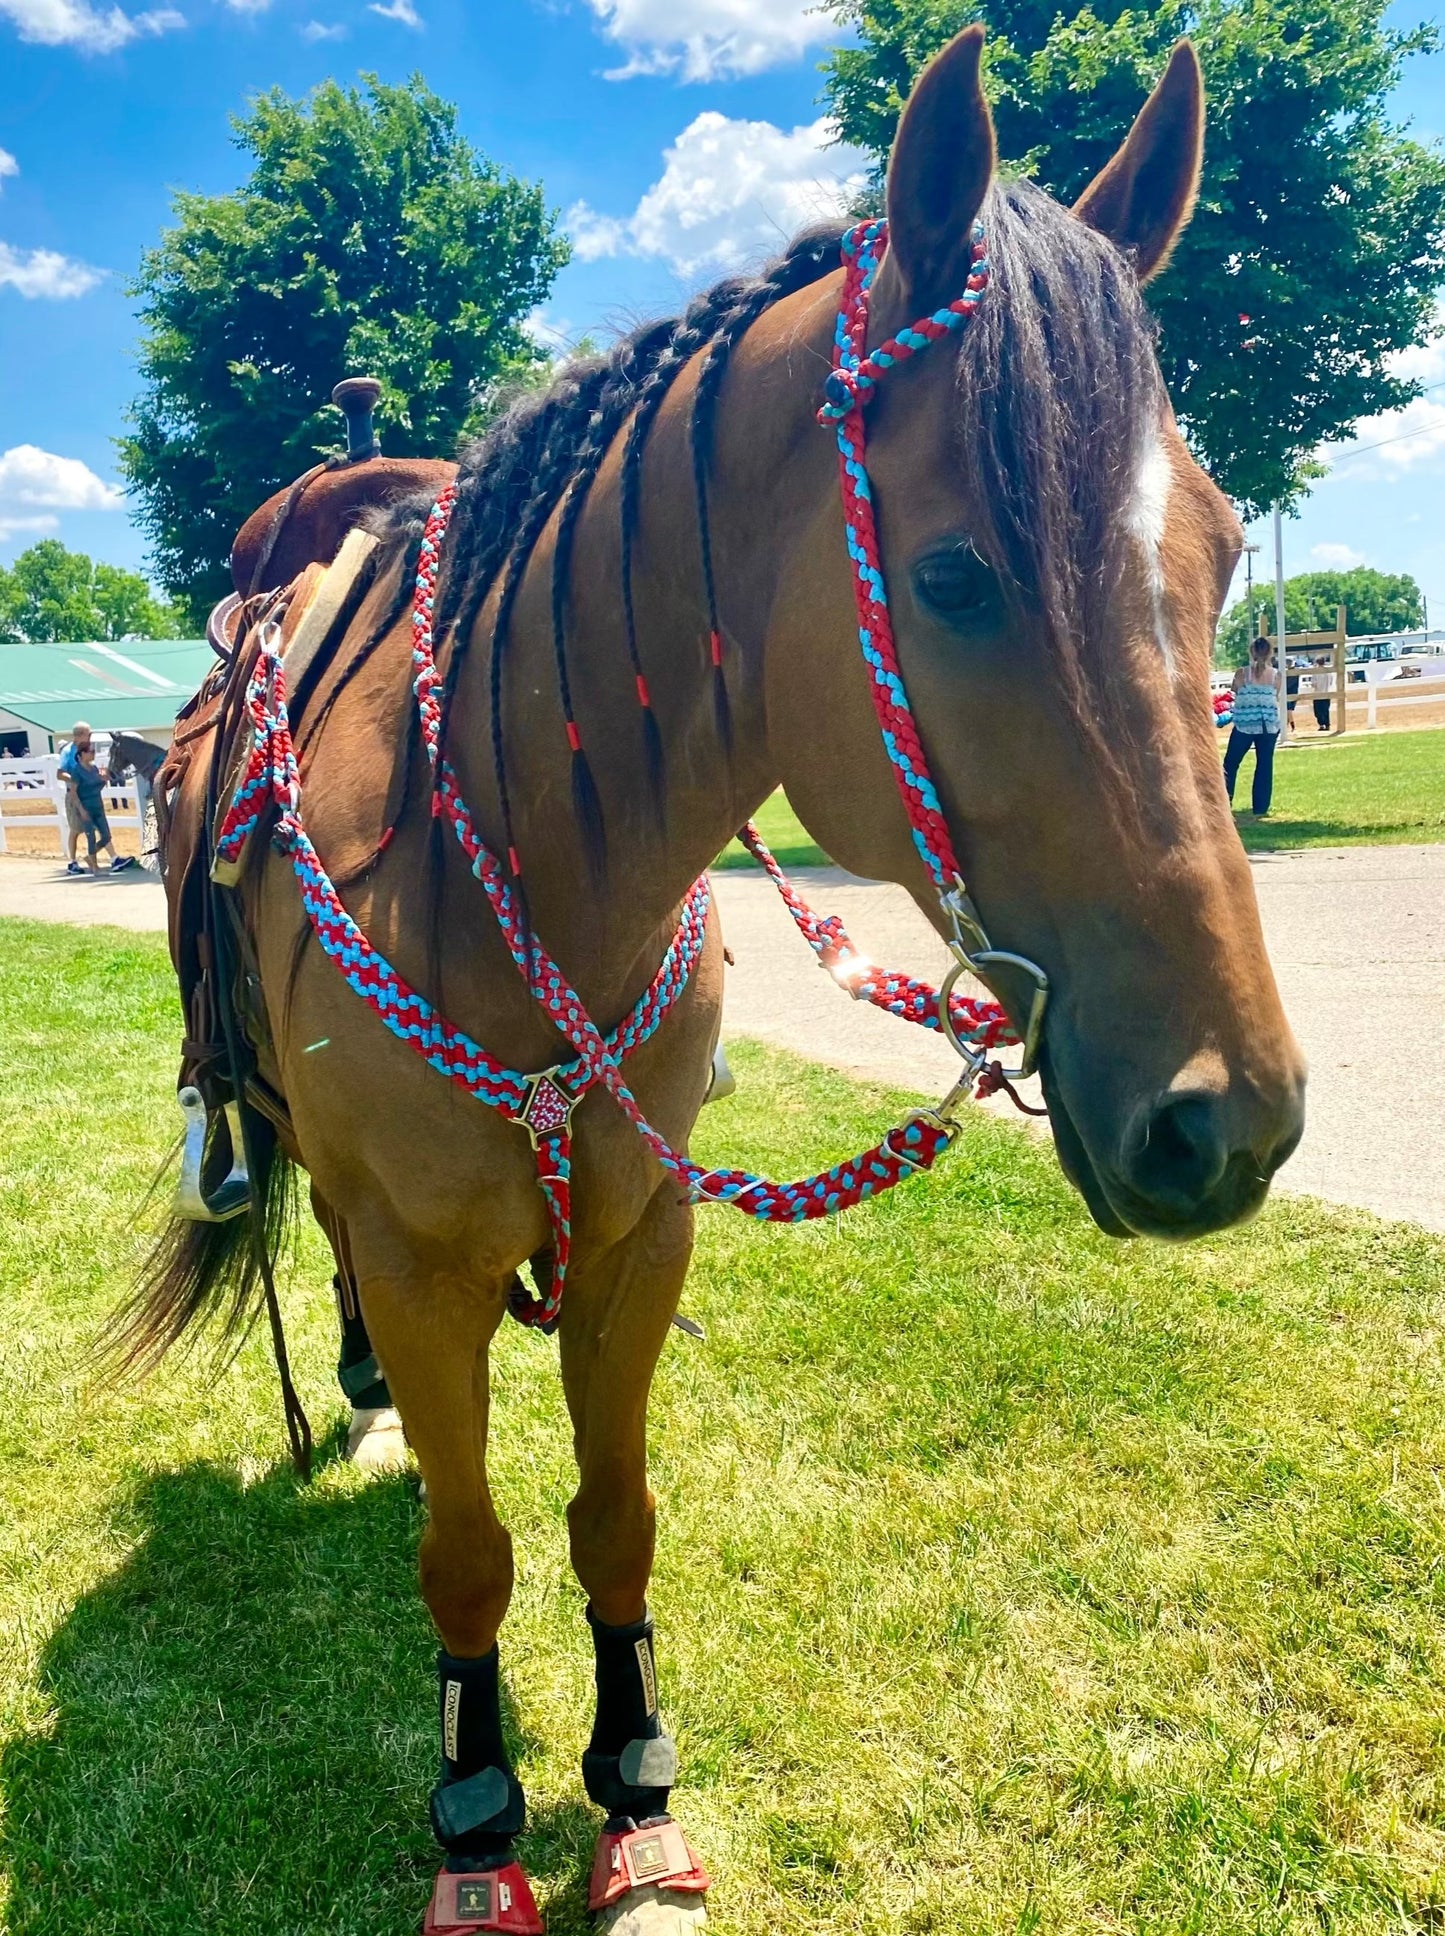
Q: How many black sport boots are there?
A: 3